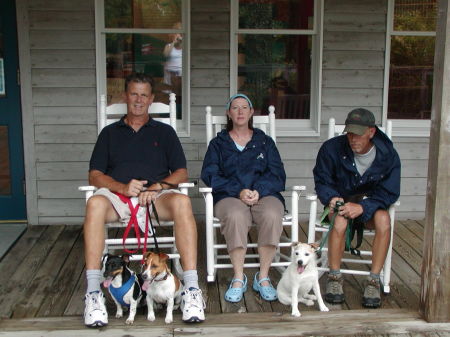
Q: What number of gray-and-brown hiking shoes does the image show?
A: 2